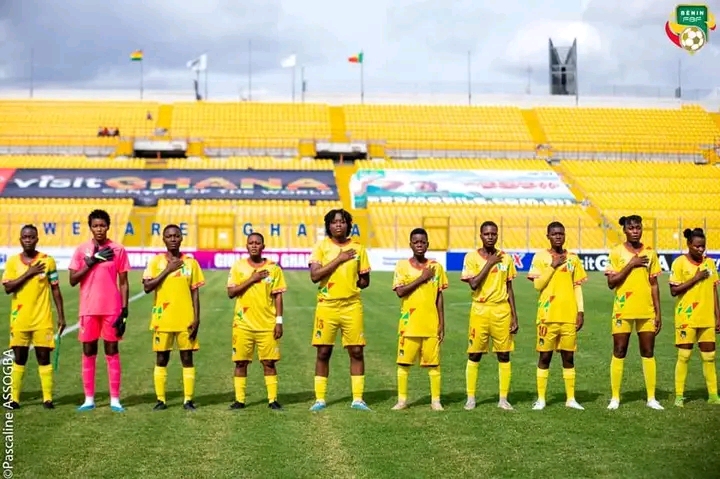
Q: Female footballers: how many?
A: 10